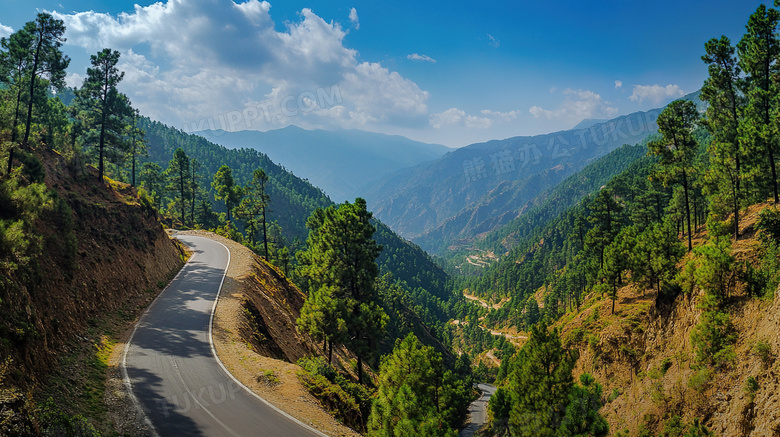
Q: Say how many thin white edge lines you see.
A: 2